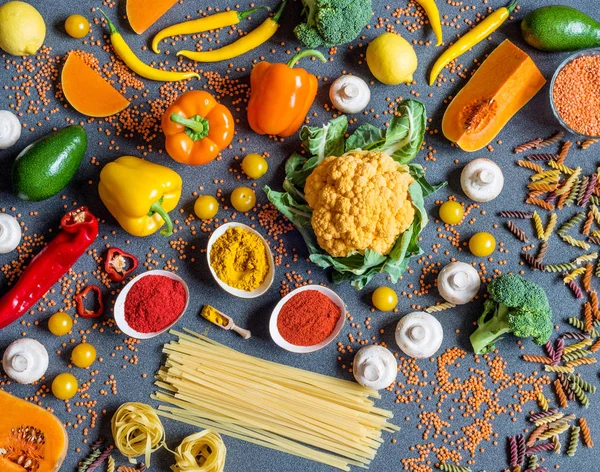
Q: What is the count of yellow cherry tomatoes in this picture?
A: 10